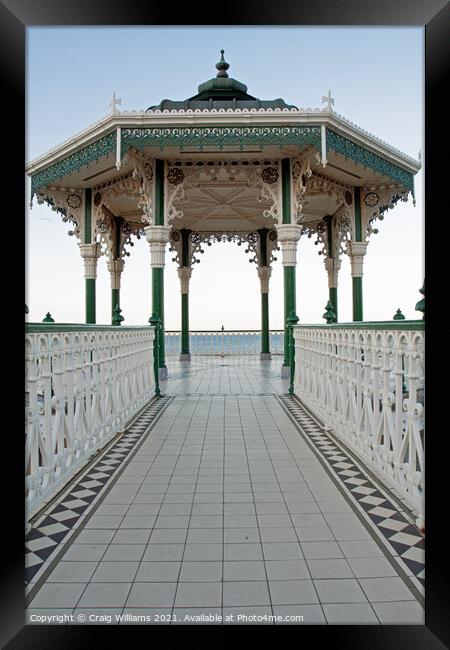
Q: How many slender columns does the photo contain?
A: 8